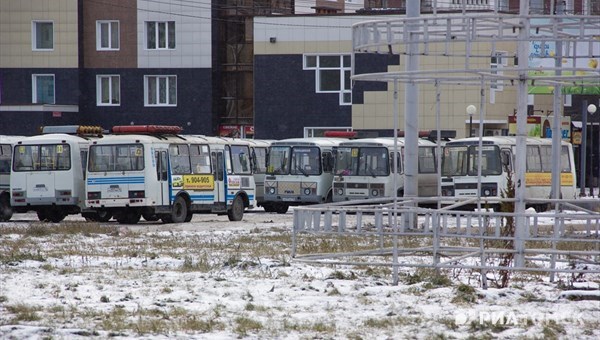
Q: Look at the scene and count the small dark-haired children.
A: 0